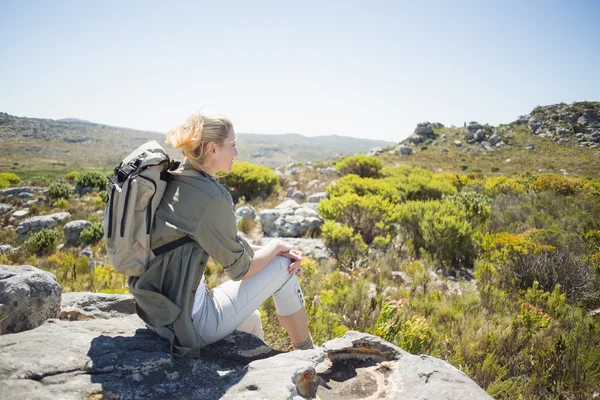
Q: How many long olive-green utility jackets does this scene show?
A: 1